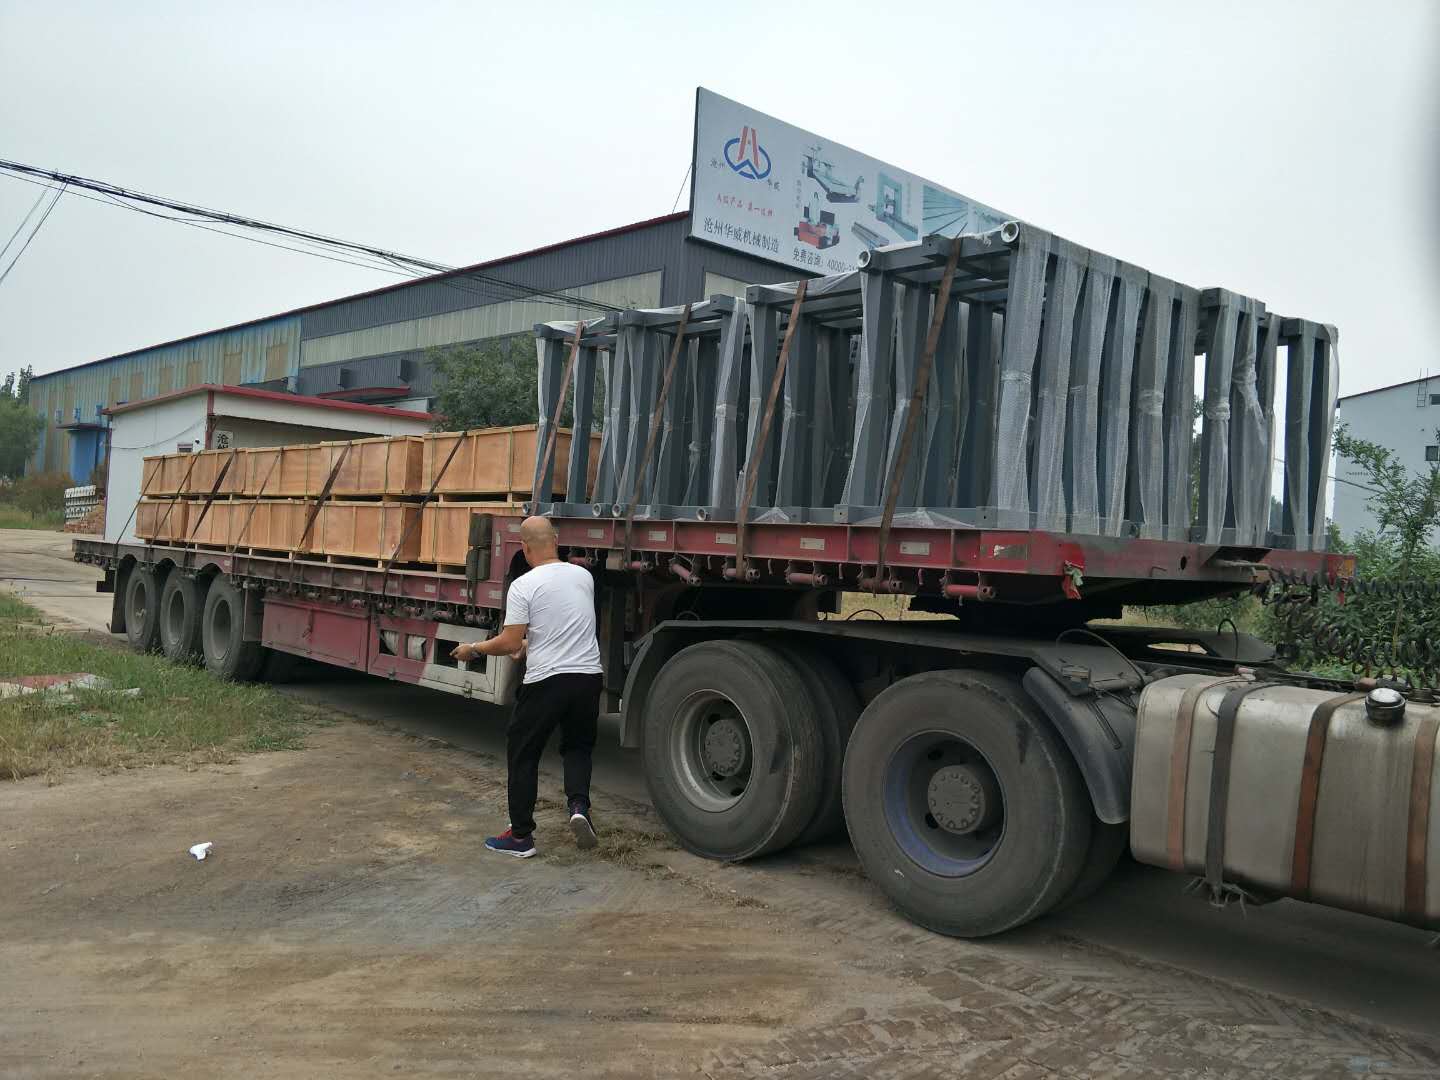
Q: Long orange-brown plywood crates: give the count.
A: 10